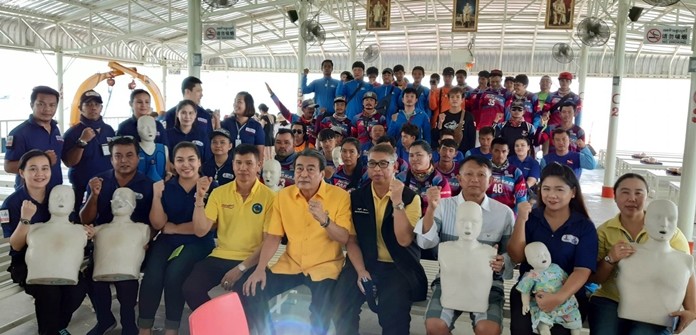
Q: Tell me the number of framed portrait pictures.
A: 3